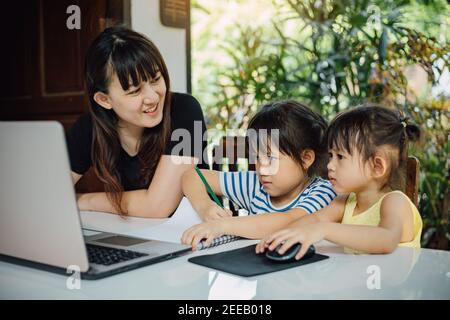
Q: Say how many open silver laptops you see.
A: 1